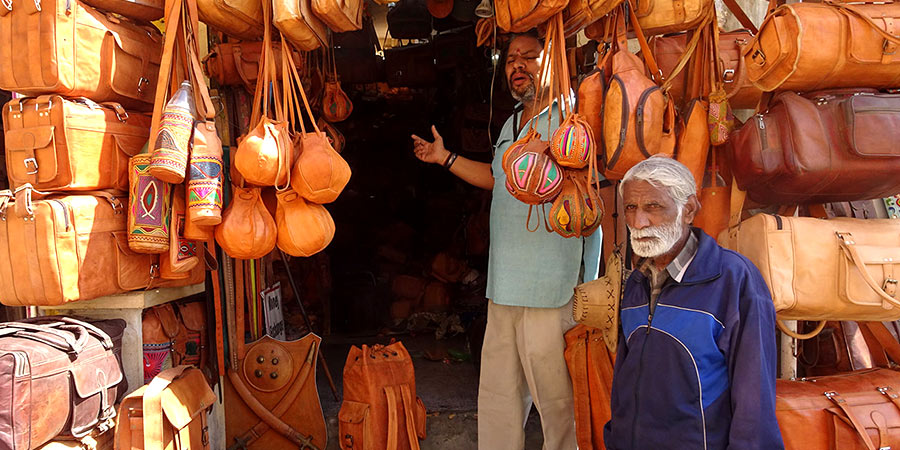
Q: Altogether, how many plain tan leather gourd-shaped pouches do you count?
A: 4